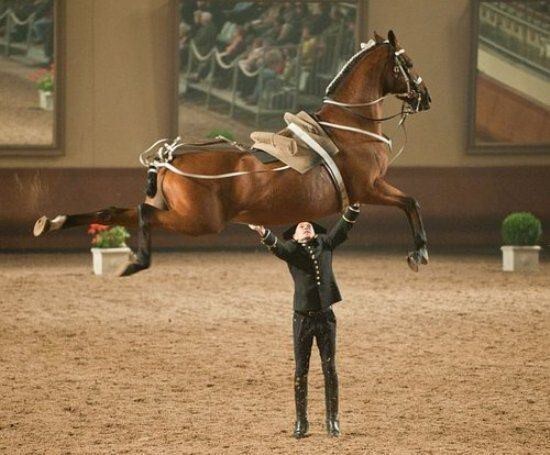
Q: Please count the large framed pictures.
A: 3